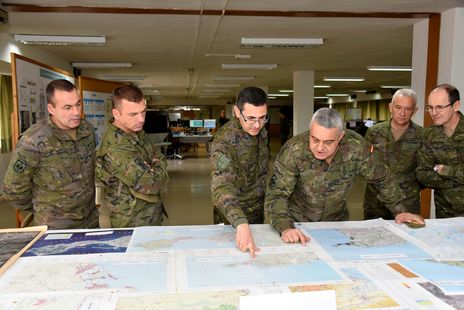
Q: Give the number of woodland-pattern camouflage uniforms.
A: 6